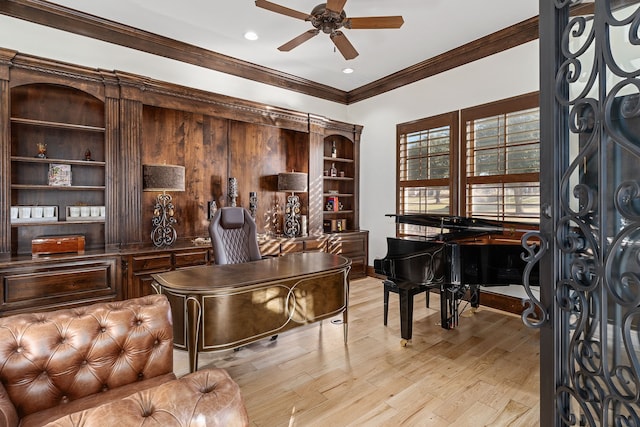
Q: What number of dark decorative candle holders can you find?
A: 3